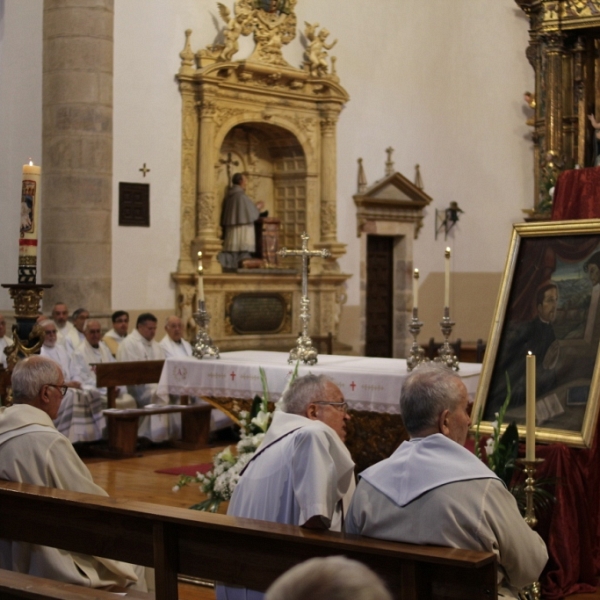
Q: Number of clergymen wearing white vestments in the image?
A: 11